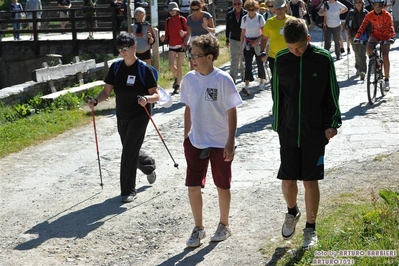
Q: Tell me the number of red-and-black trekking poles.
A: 2